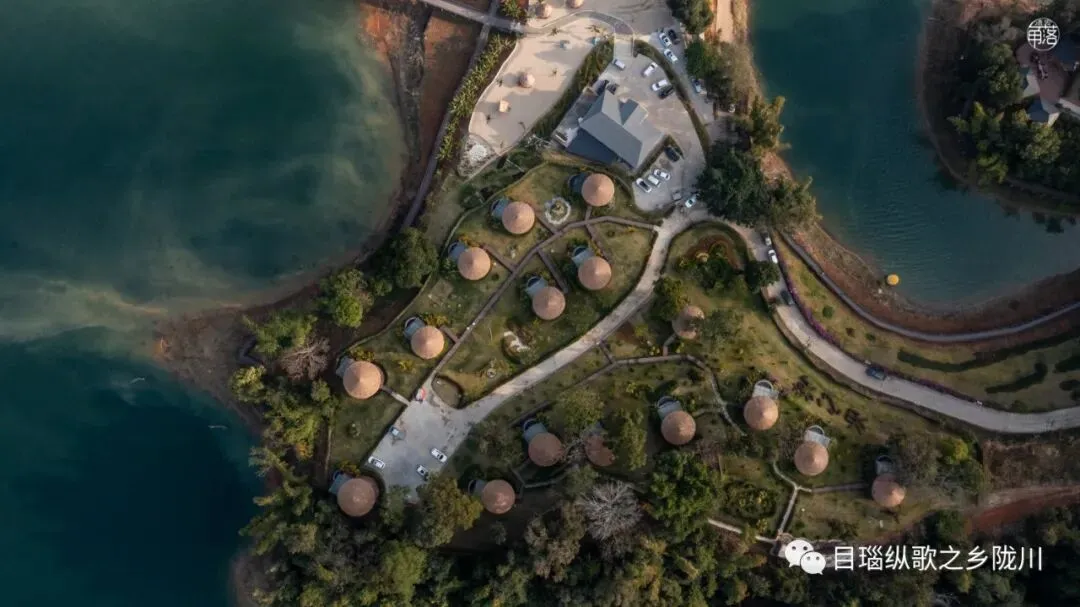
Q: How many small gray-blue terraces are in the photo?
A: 14